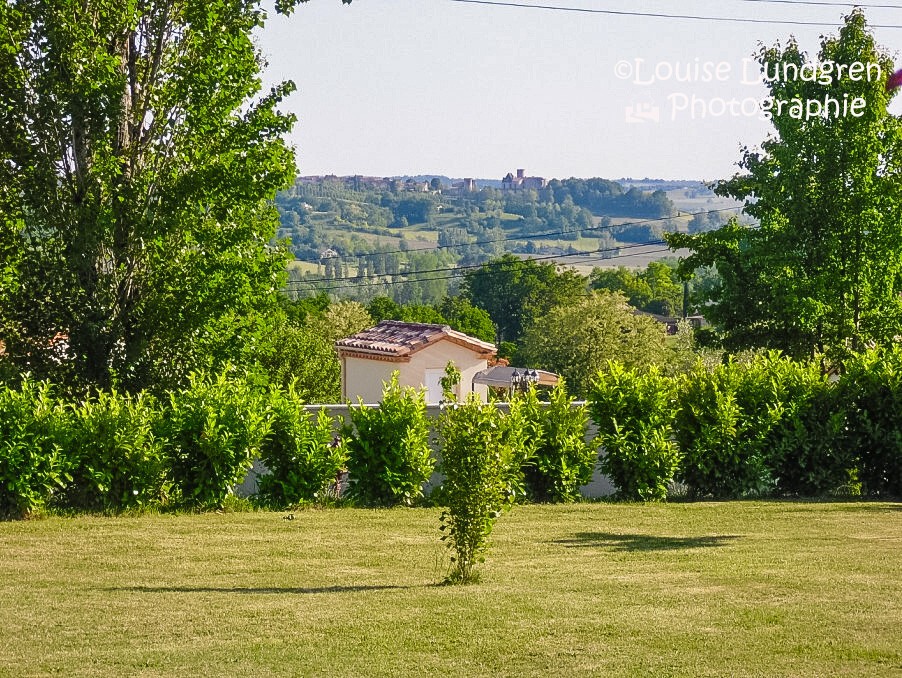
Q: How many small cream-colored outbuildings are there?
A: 1